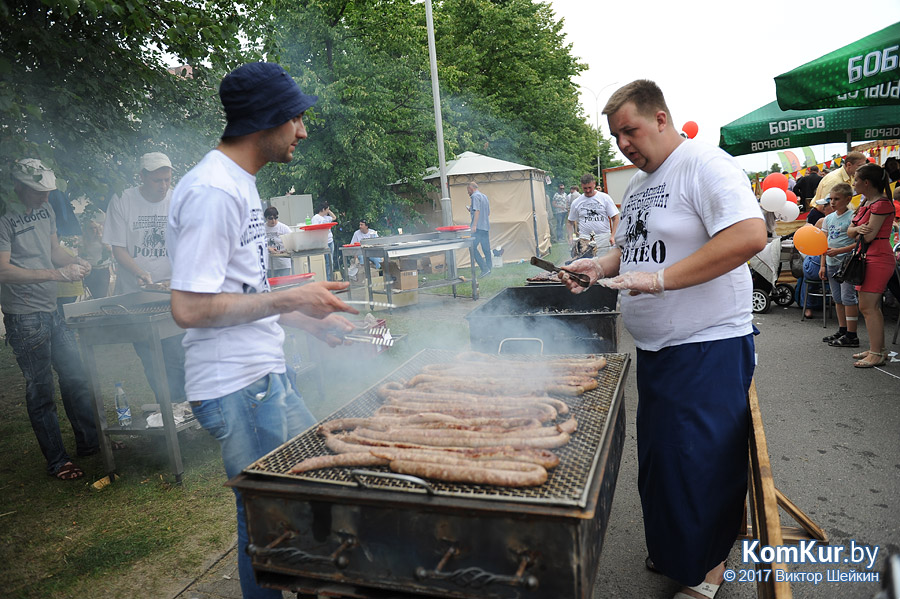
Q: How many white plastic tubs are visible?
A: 1